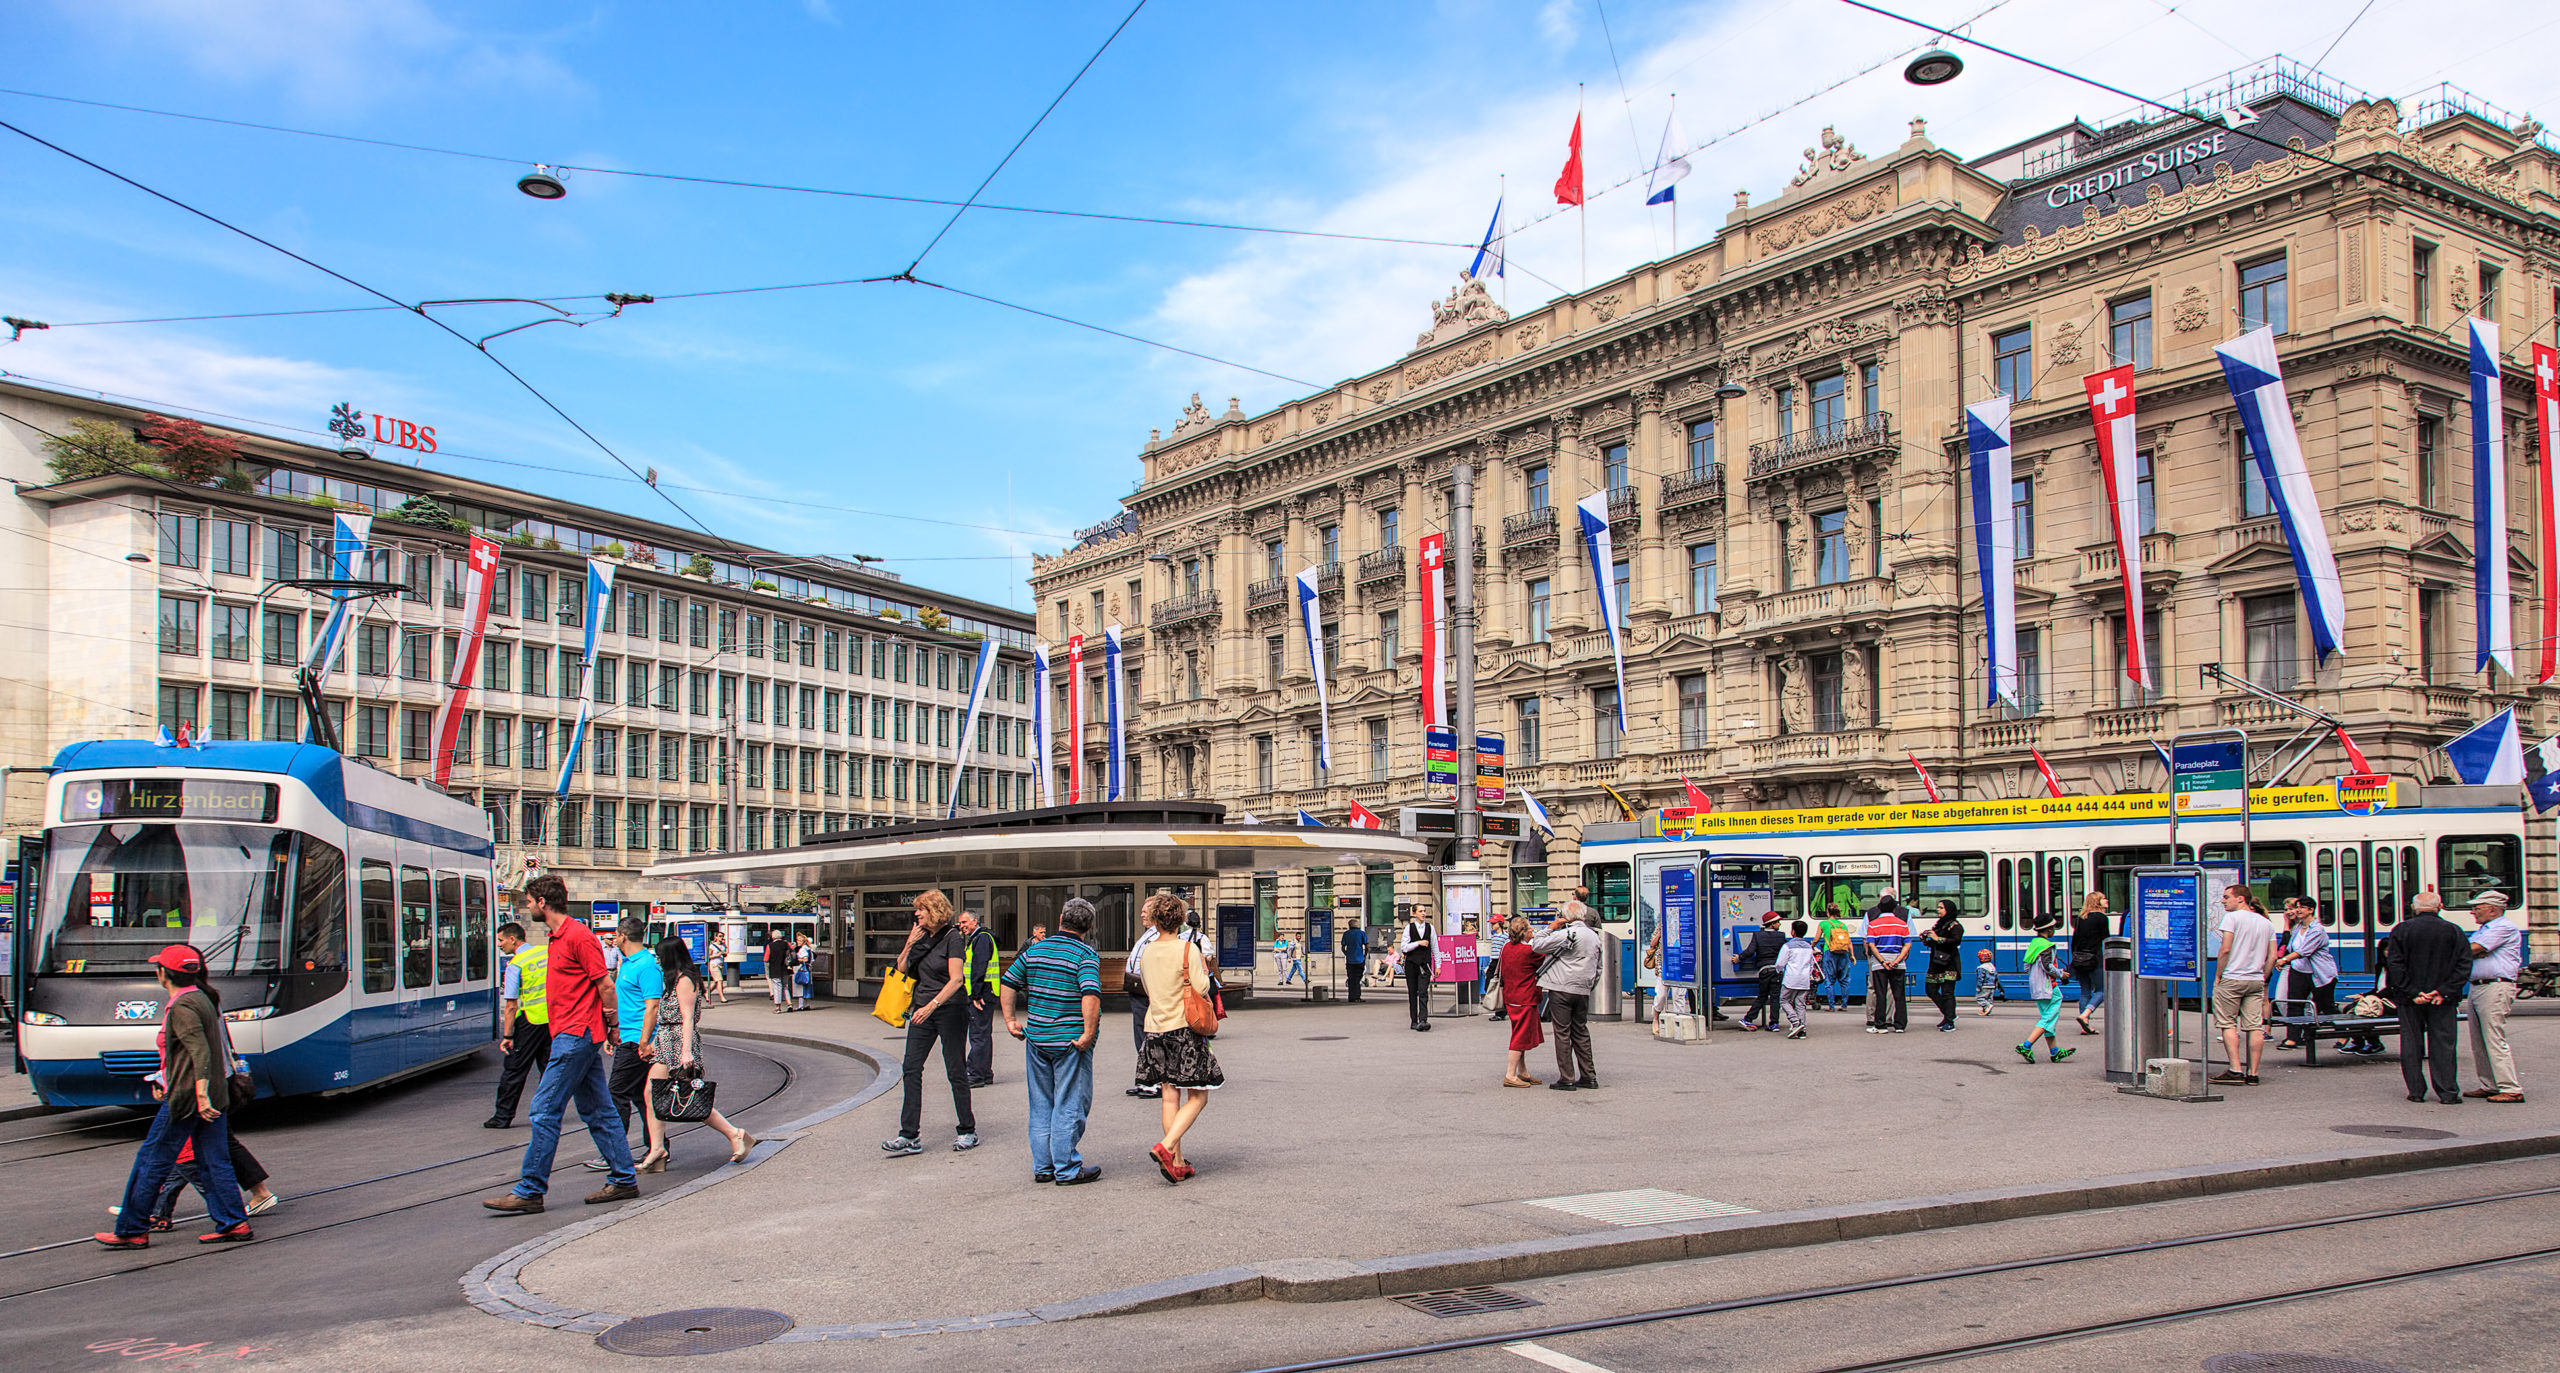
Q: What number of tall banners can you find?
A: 15